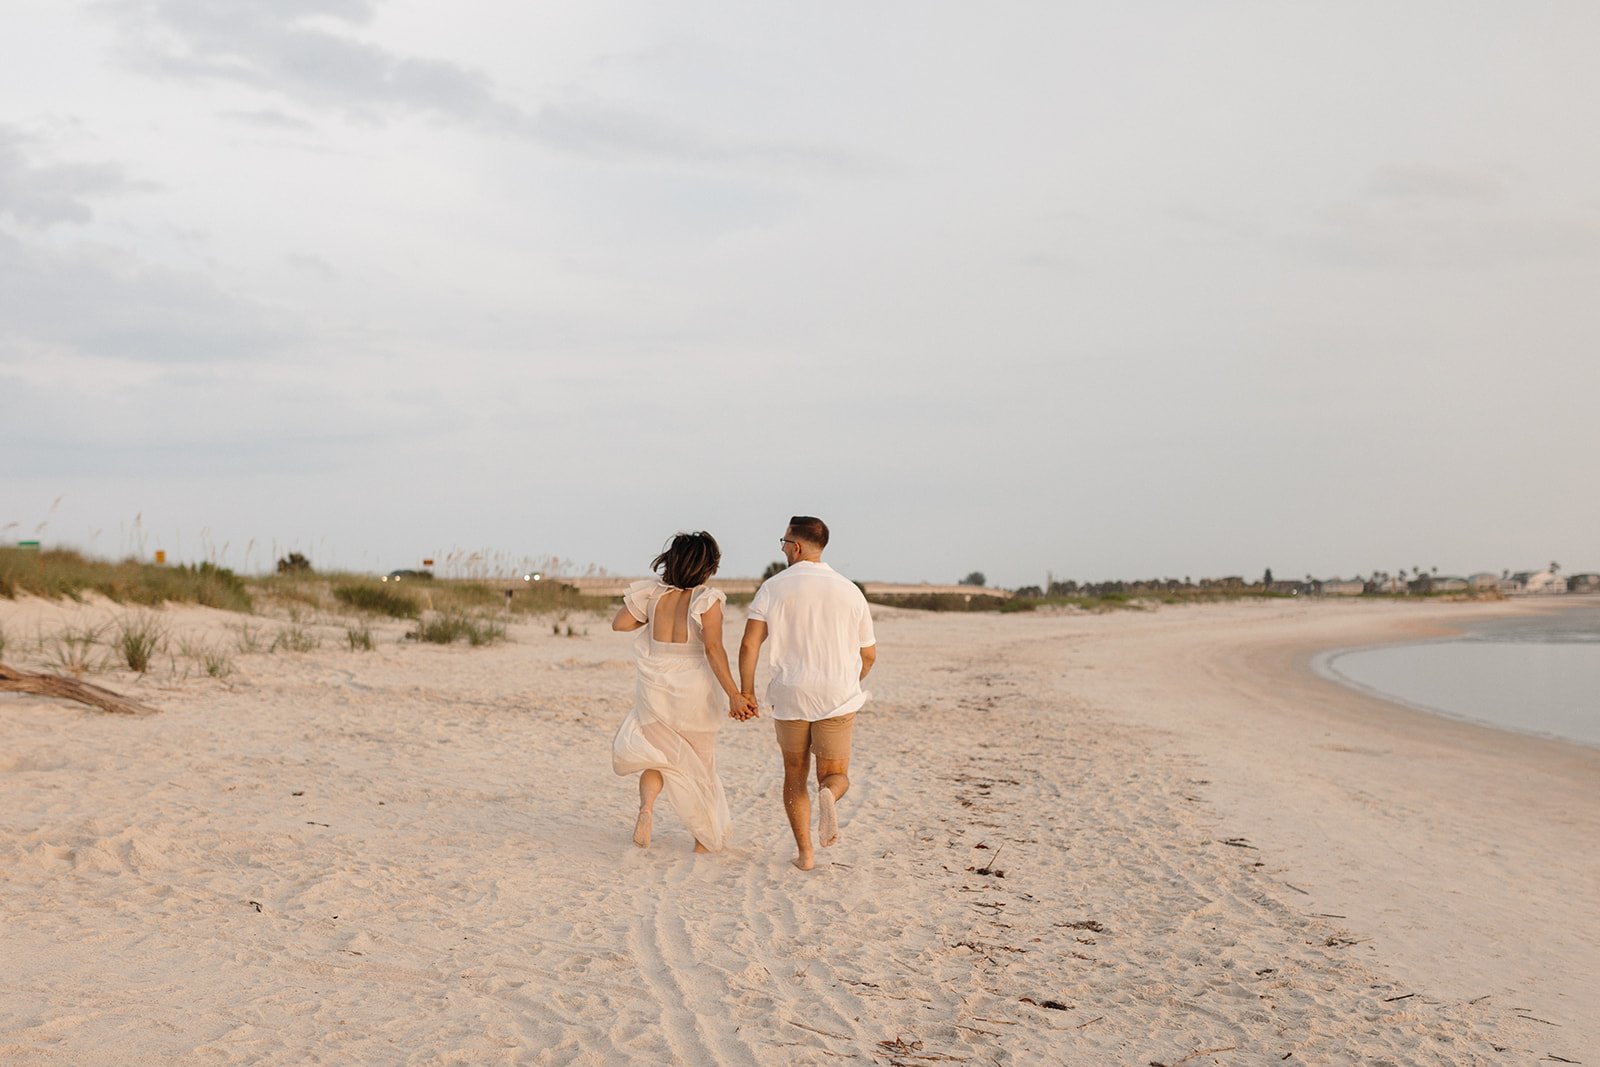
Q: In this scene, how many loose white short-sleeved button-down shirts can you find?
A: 1